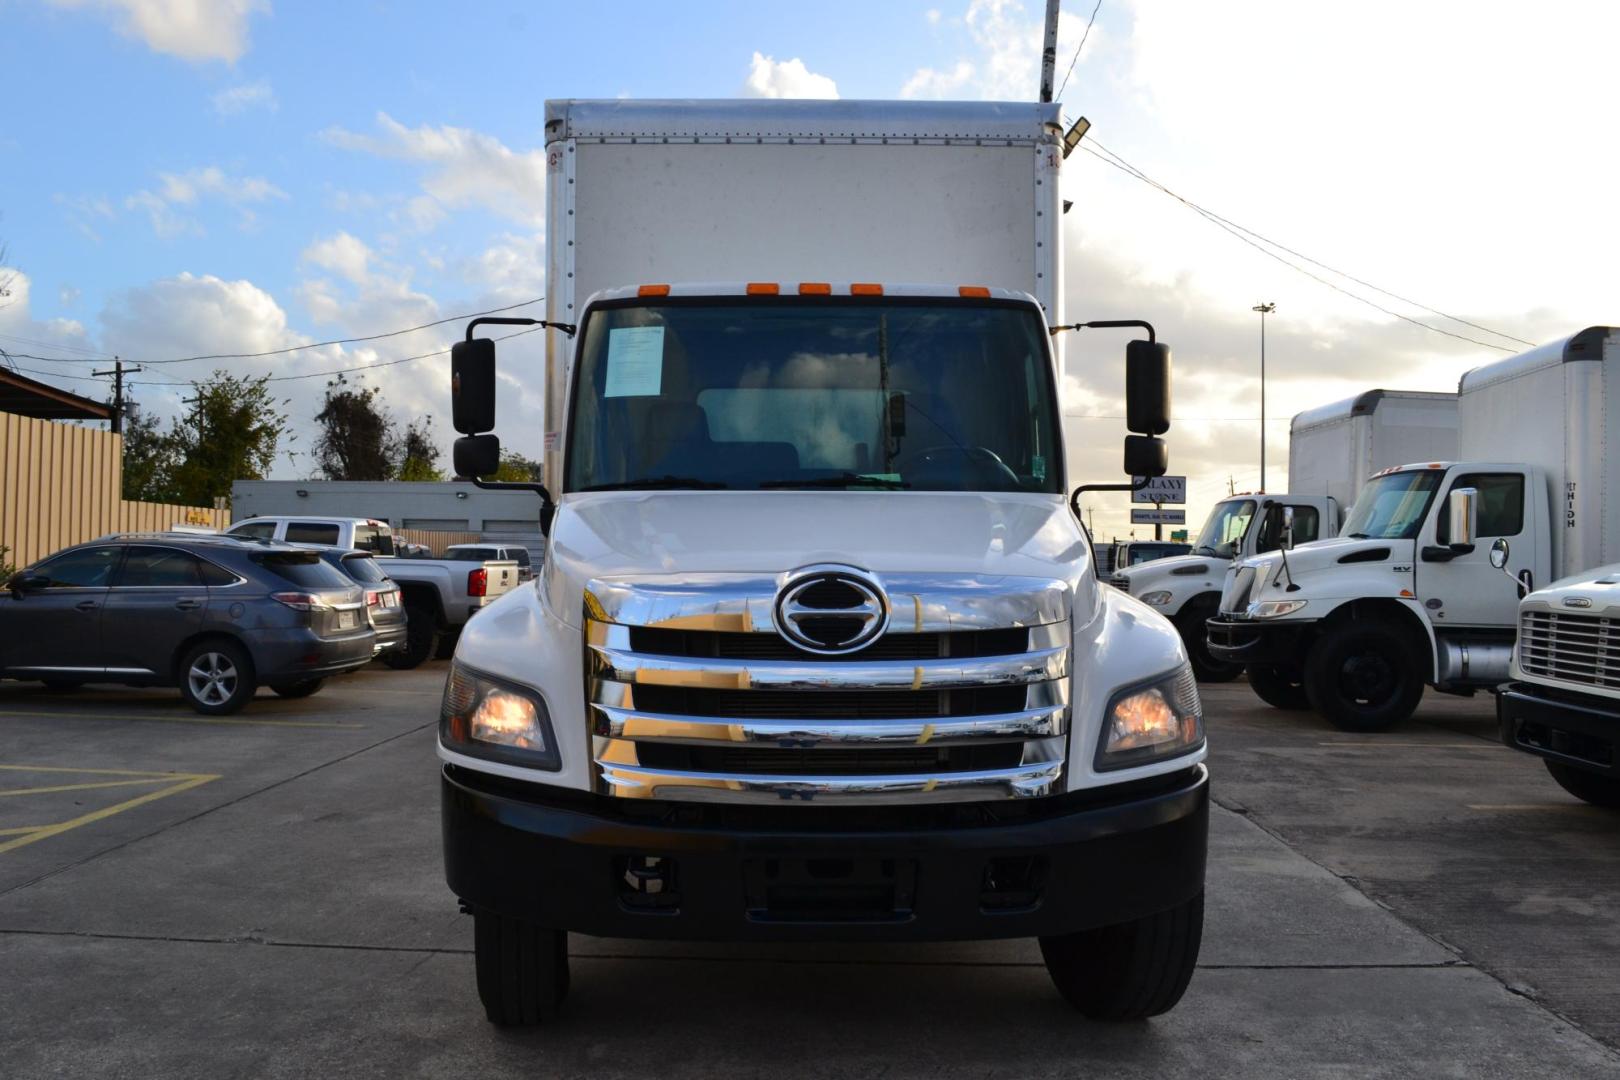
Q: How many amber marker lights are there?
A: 5